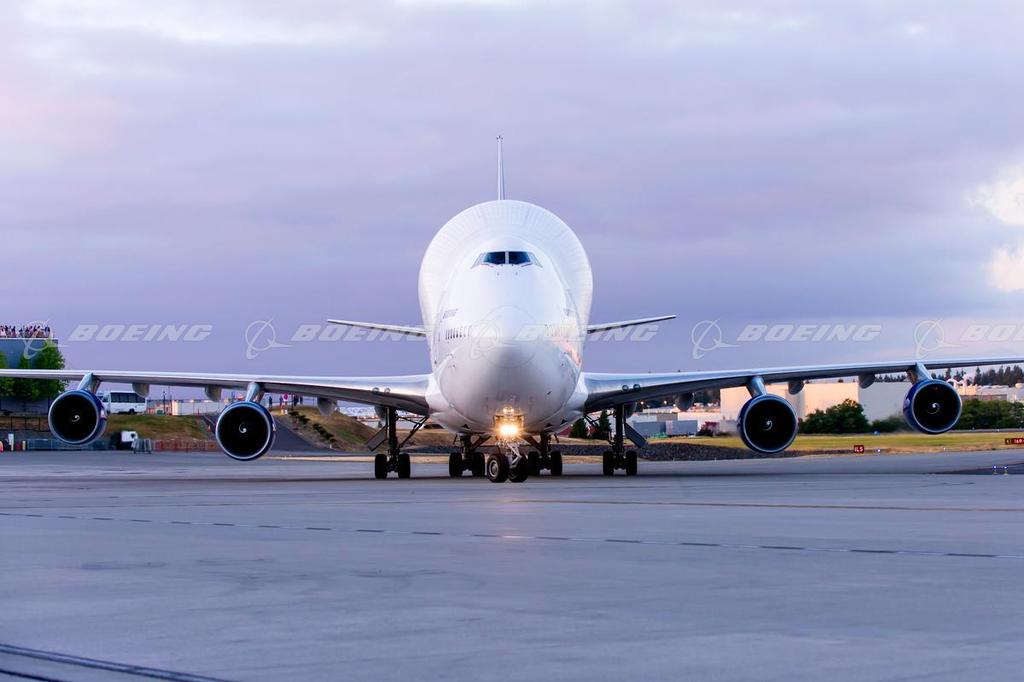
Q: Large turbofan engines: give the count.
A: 4